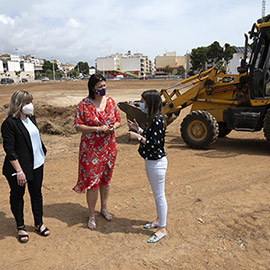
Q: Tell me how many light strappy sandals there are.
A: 2